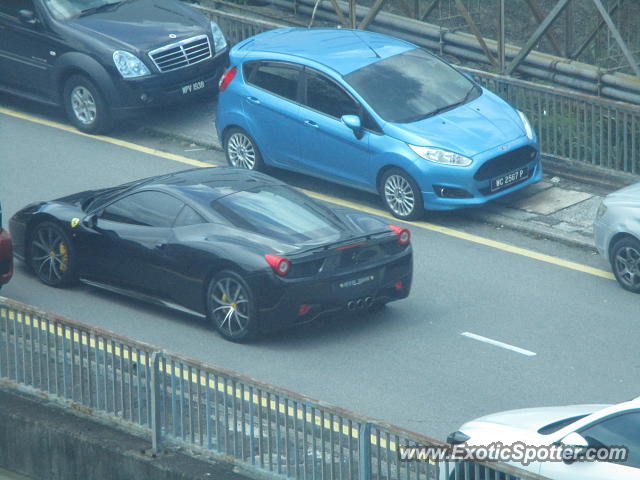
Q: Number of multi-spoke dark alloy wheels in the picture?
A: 2